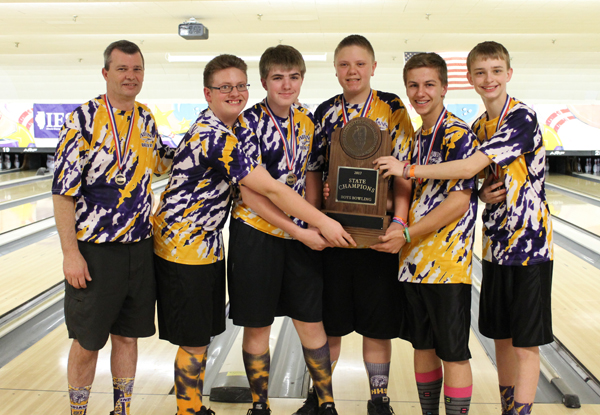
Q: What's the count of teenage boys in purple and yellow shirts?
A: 5